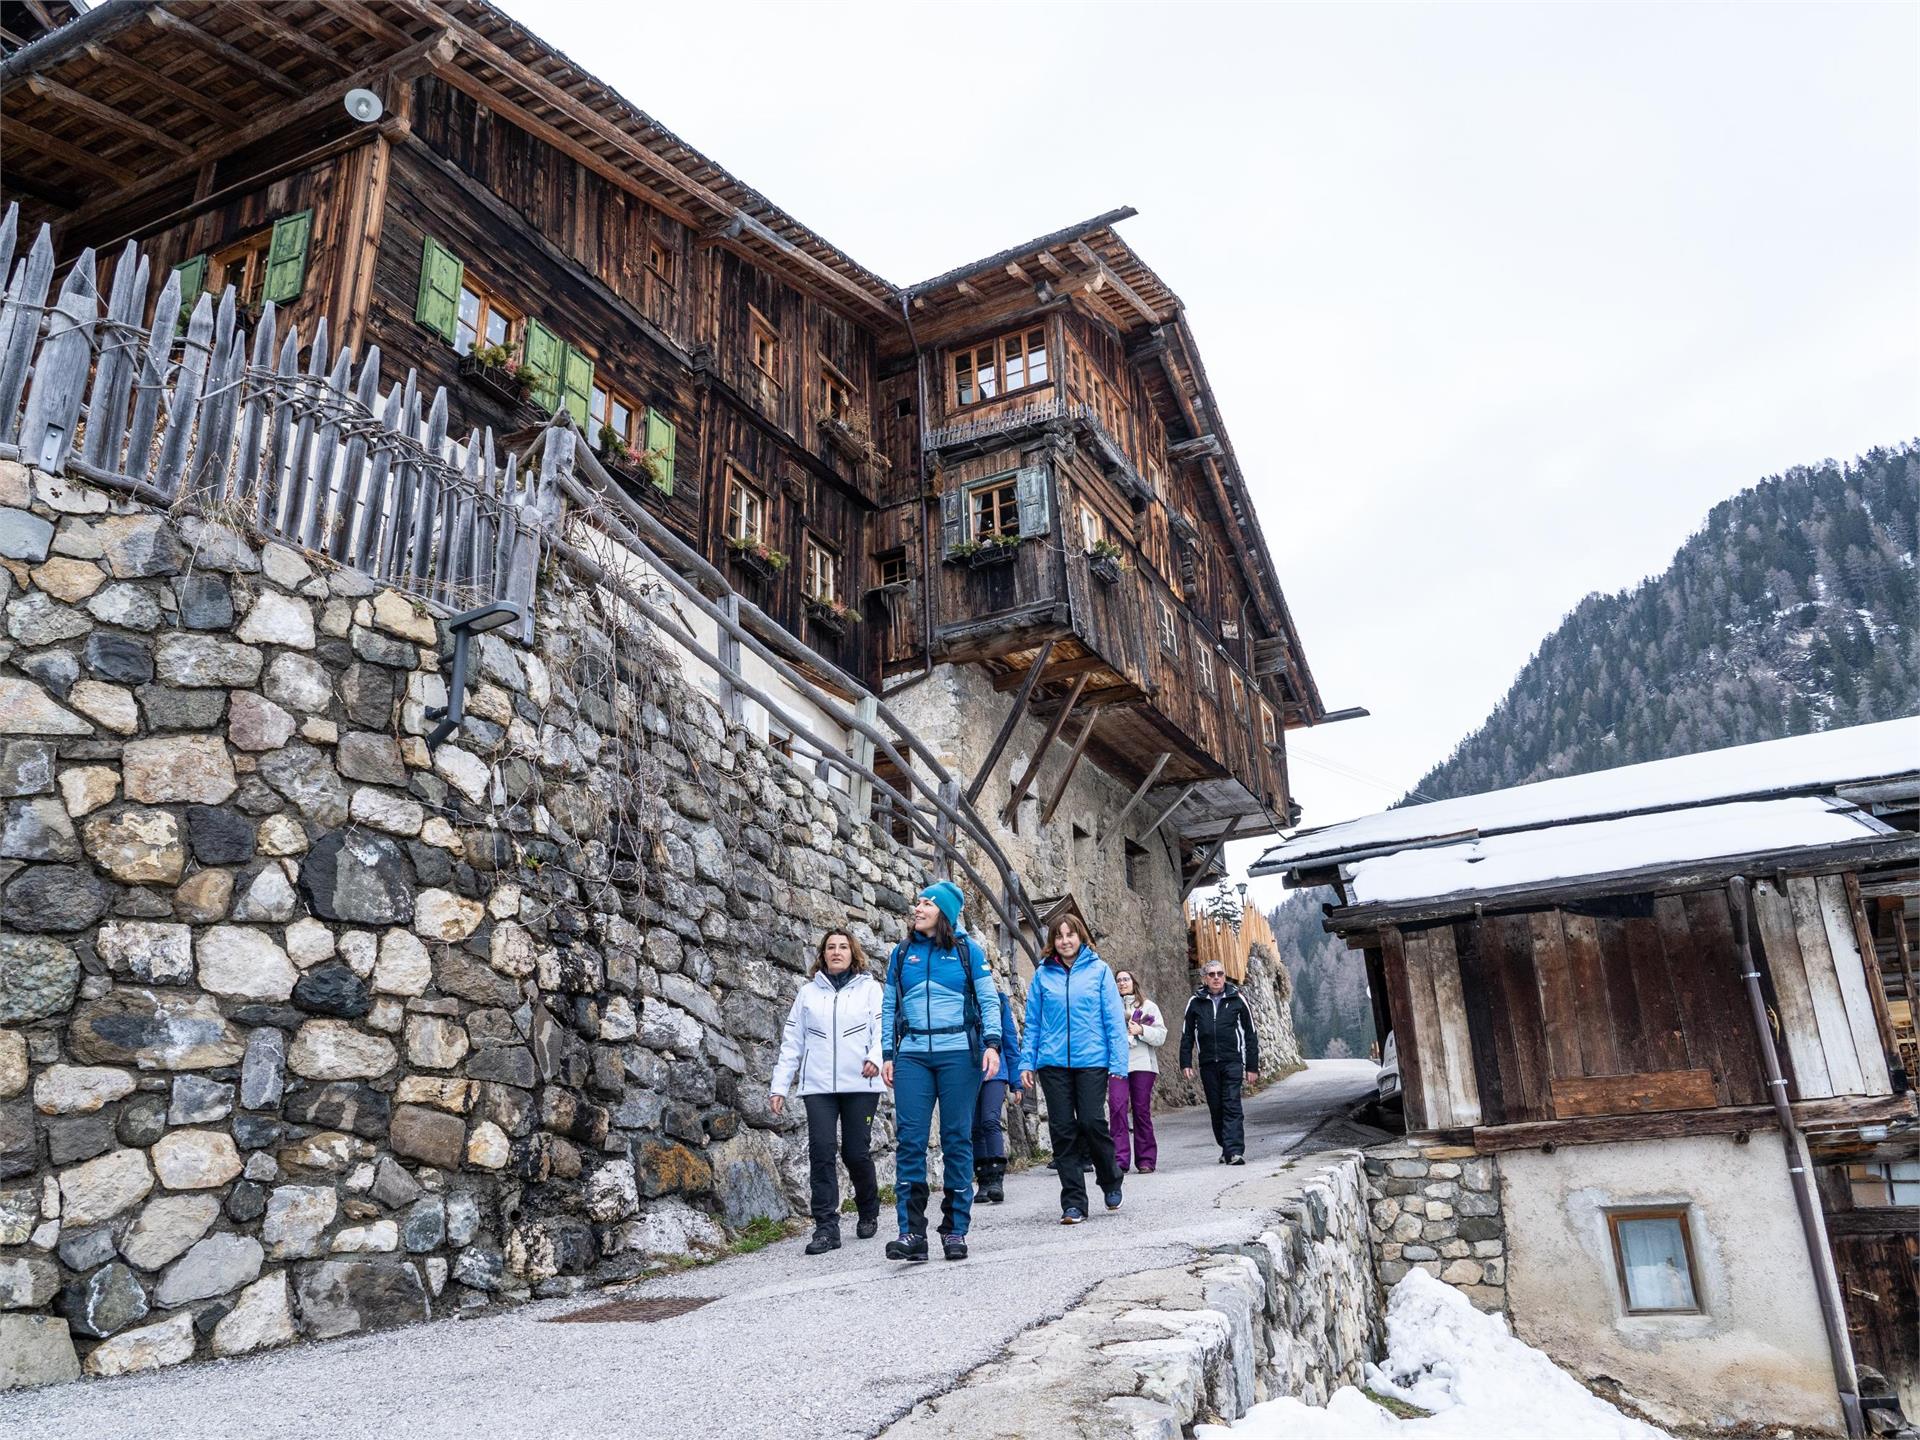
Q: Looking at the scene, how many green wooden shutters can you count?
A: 6